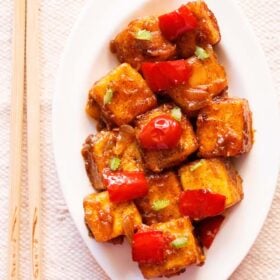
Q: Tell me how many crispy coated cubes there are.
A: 11